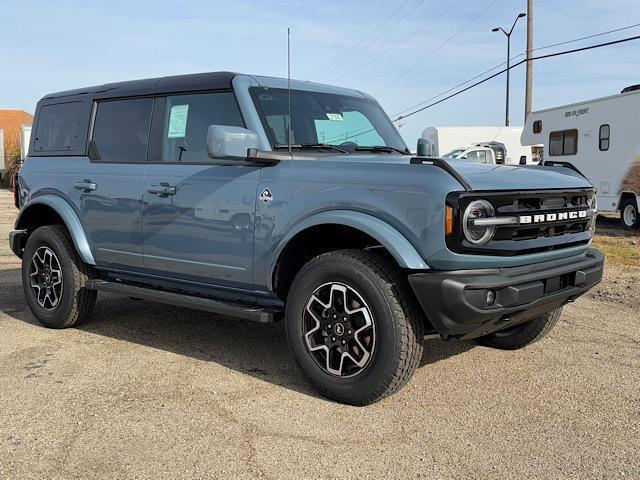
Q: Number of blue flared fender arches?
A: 2